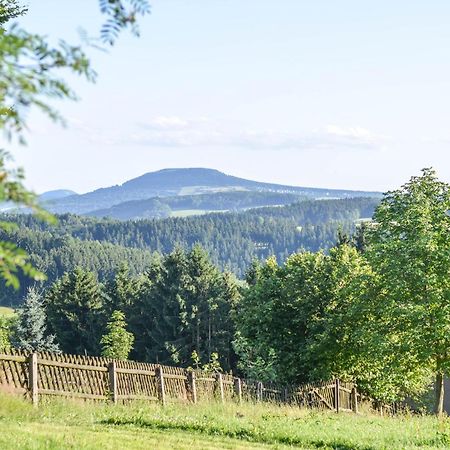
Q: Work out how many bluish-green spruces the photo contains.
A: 1